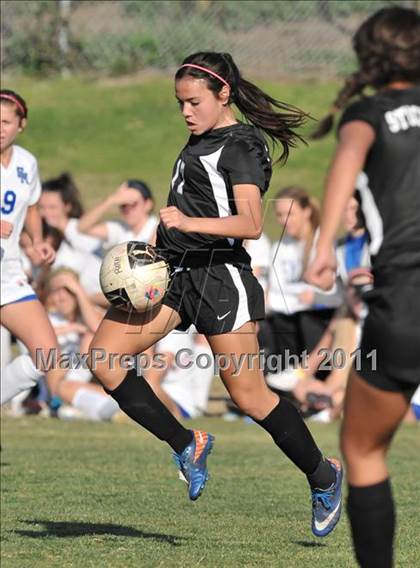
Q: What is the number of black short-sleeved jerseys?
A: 2